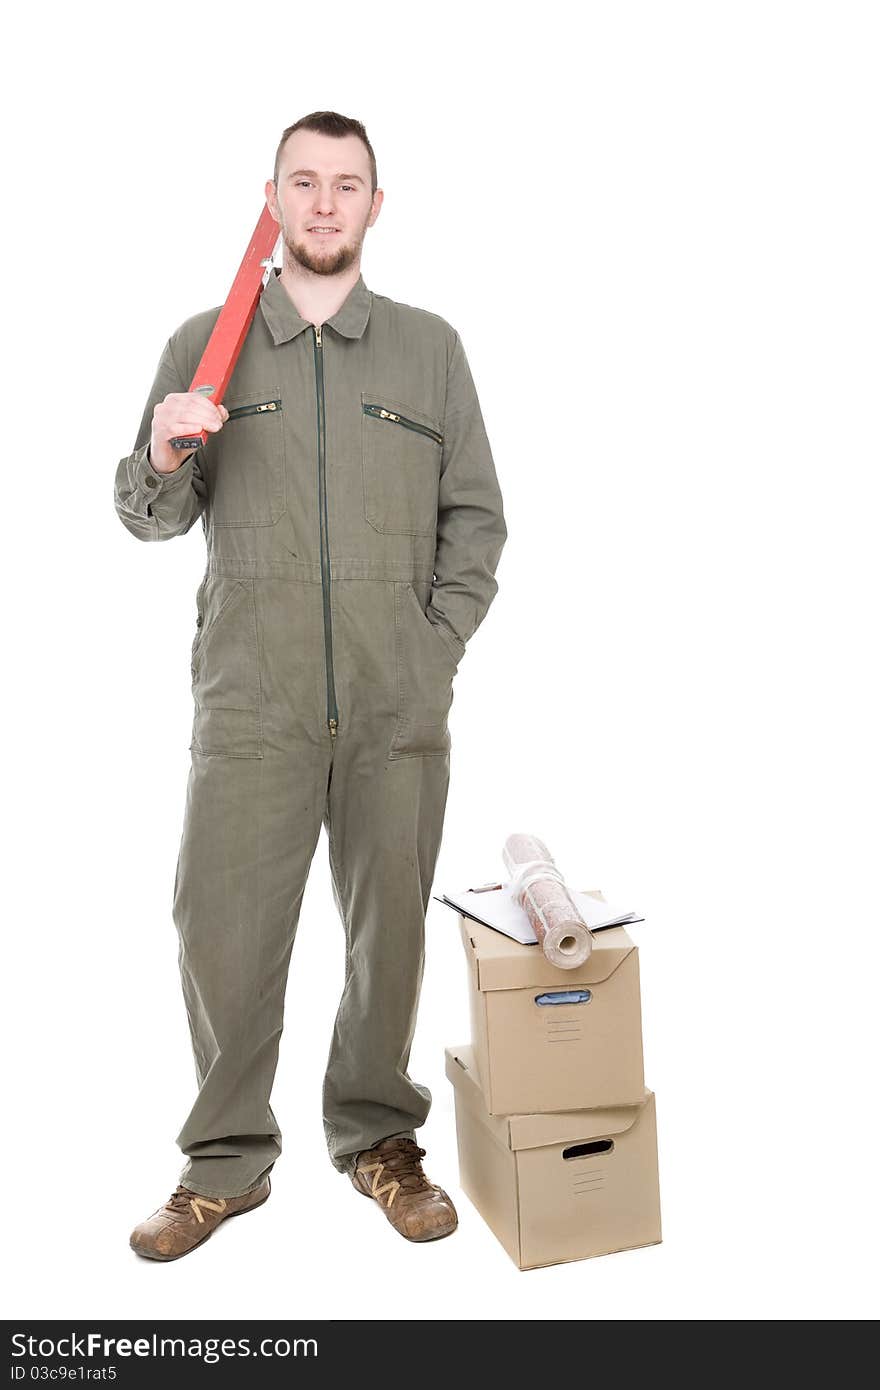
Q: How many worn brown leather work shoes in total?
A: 2